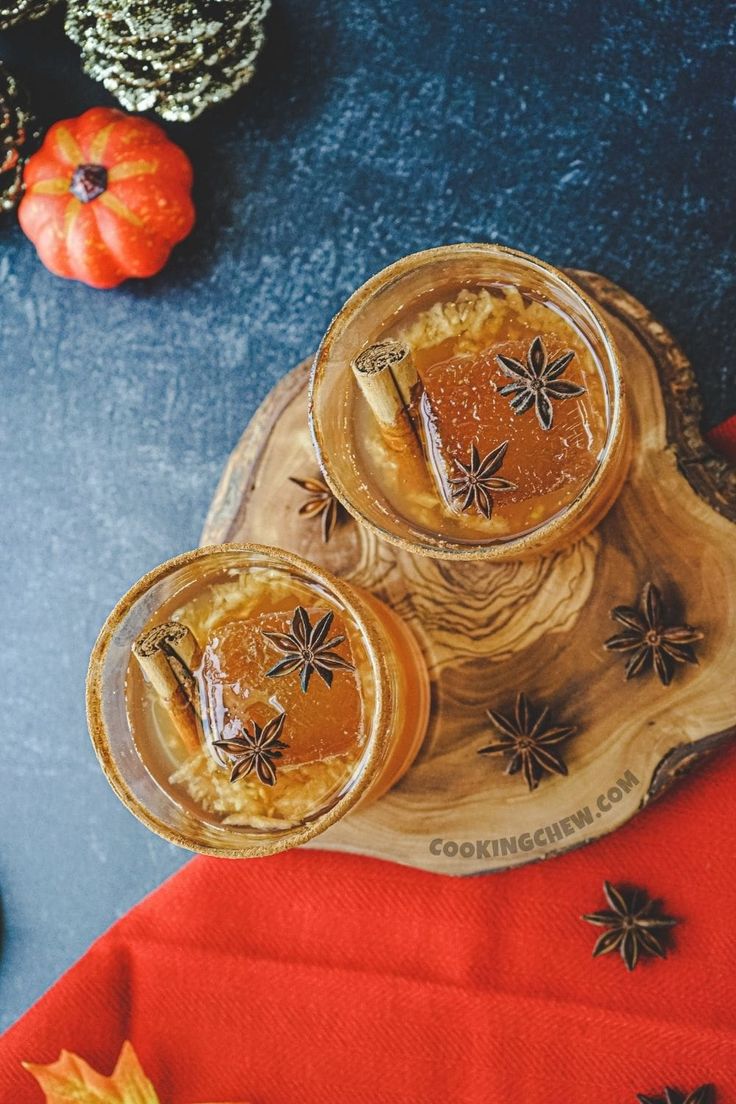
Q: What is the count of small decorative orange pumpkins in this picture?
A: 1